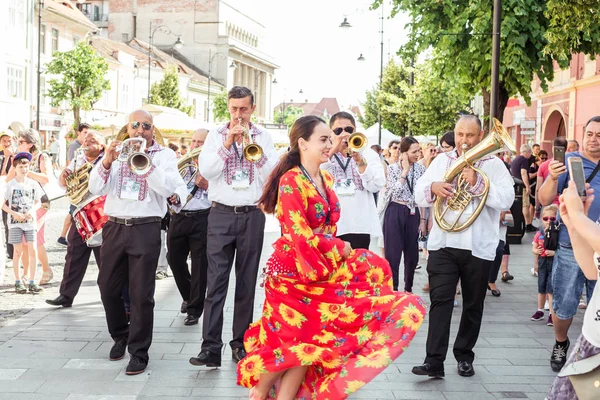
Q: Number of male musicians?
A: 6